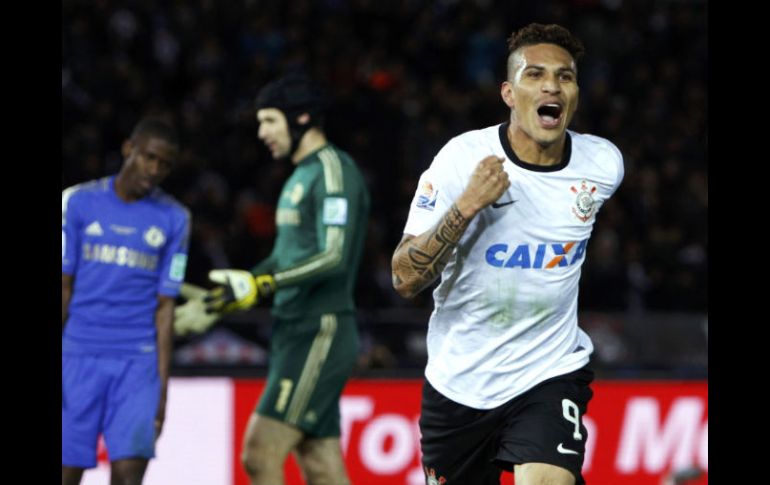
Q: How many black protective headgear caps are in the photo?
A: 1